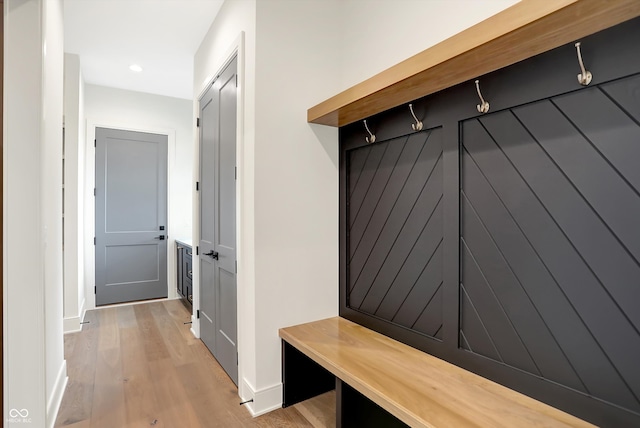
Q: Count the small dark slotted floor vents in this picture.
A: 0